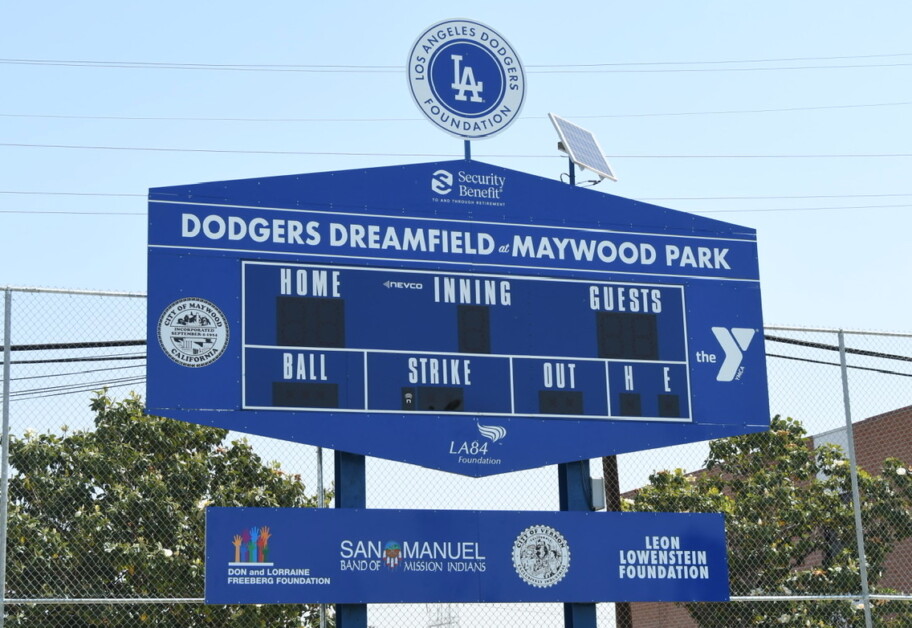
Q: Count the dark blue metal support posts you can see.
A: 2